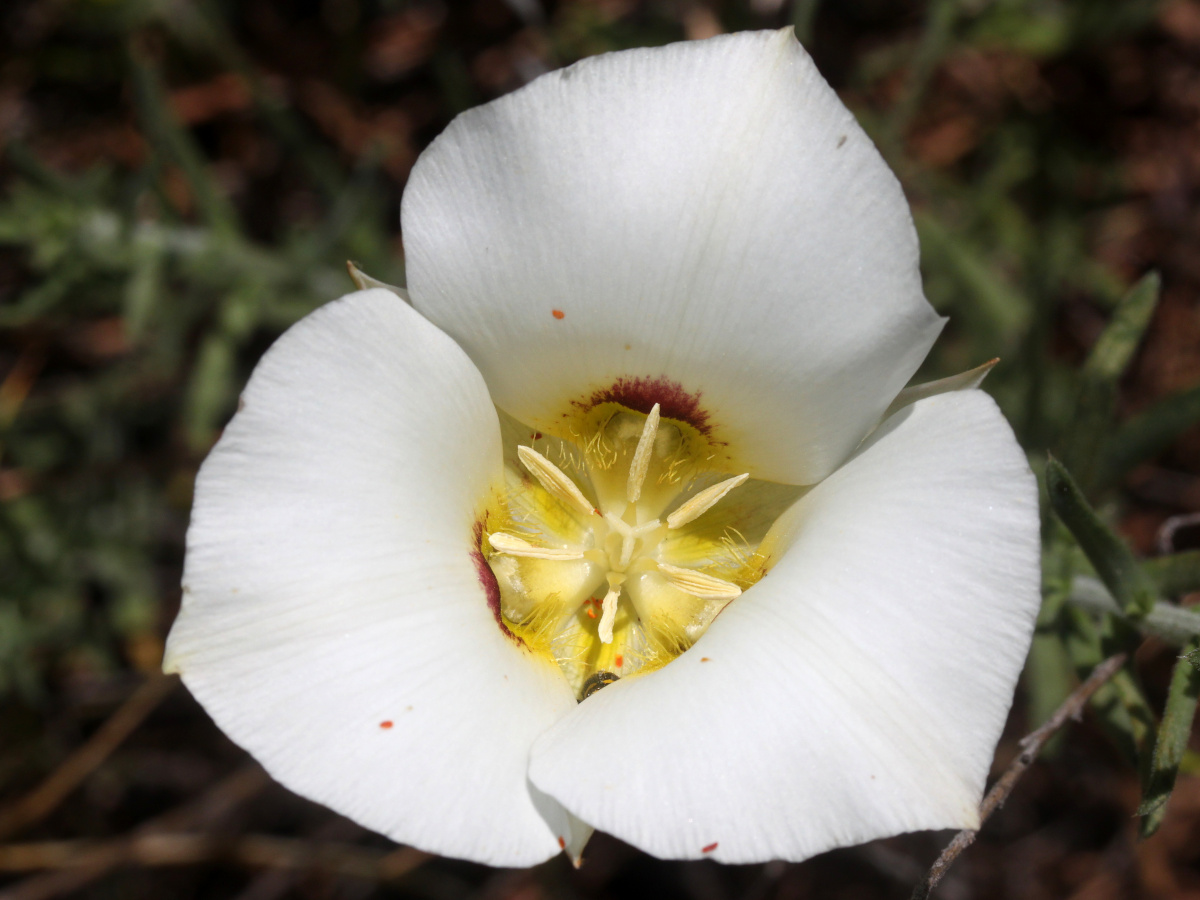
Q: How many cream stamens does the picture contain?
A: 6